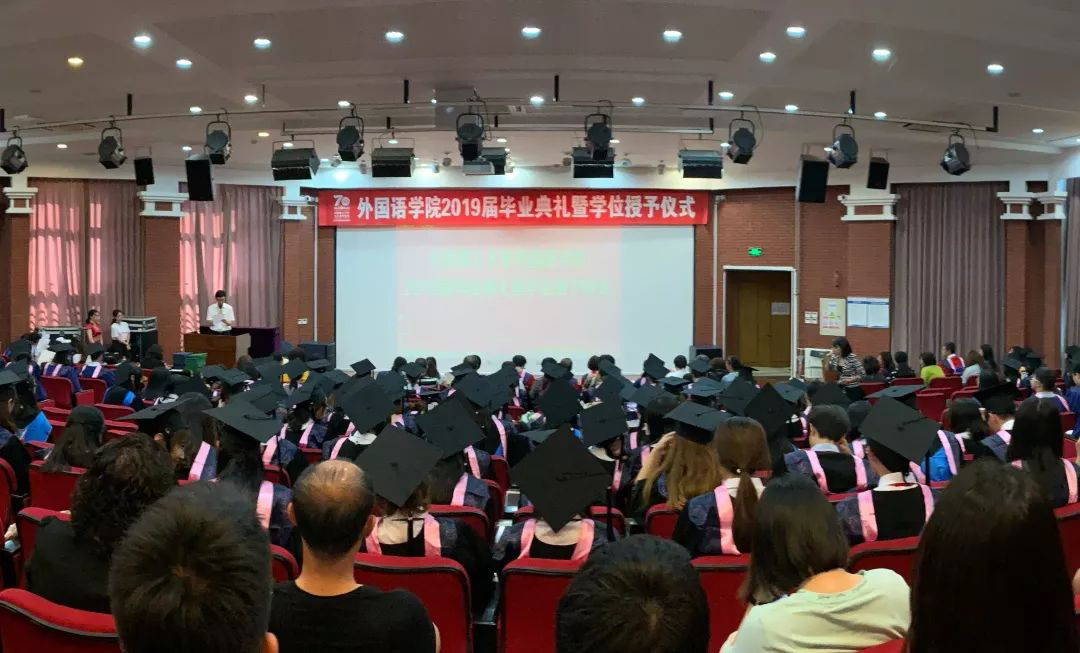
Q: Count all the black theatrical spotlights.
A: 9